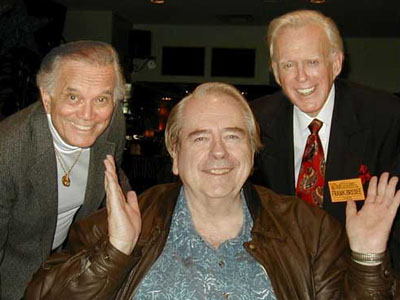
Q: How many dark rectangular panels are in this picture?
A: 2